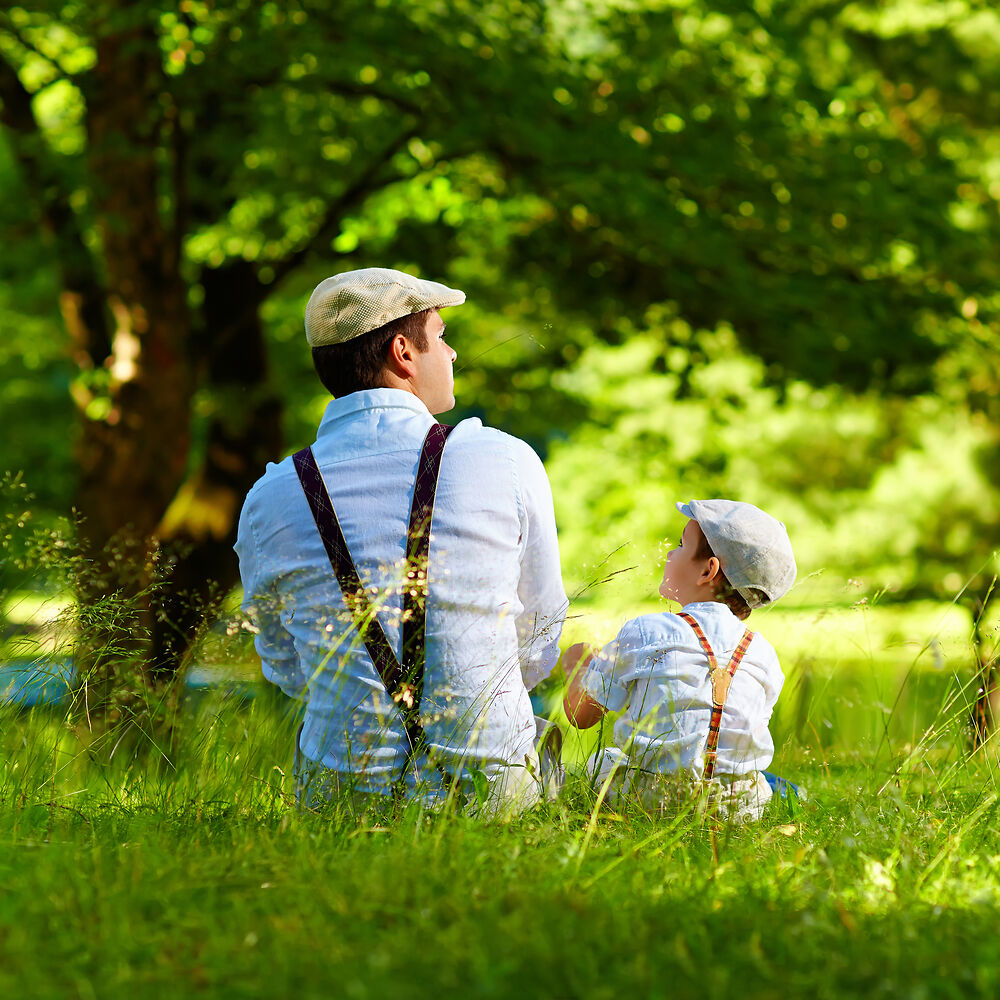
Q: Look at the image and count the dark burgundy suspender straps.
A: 2